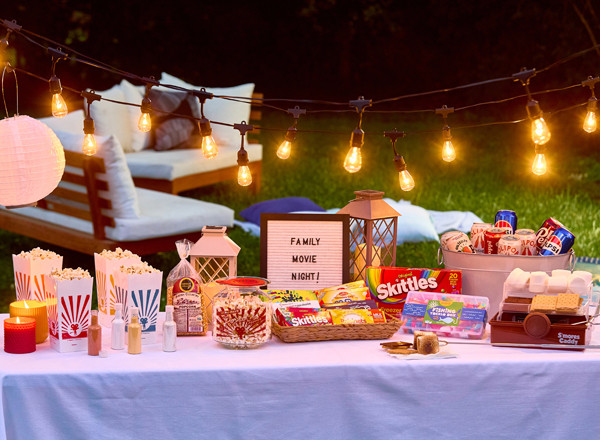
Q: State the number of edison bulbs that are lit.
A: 12